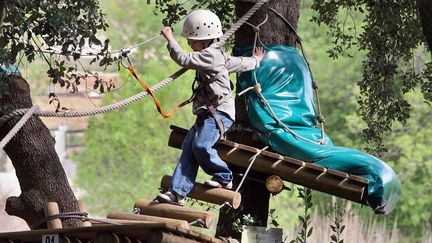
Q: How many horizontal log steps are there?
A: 3